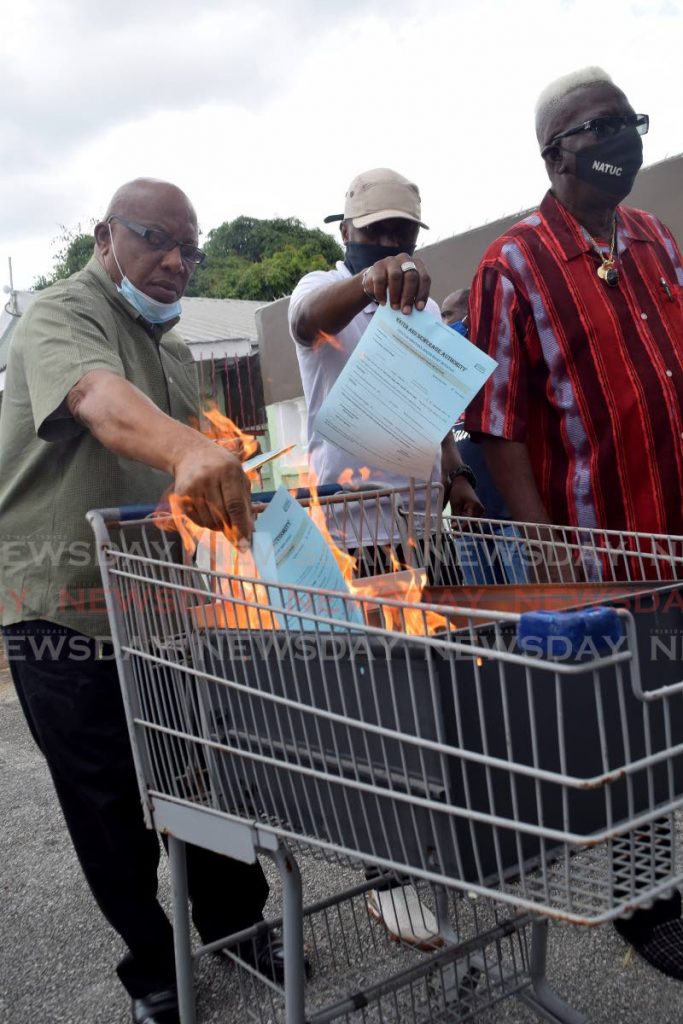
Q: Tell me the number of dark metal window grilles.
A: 1